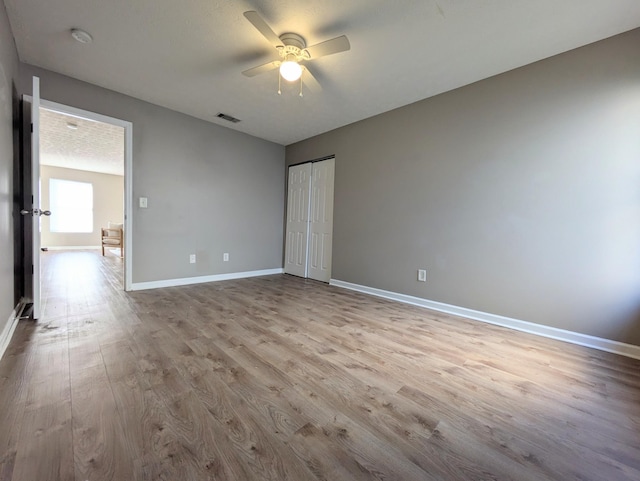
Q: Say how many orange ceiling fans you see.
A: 0